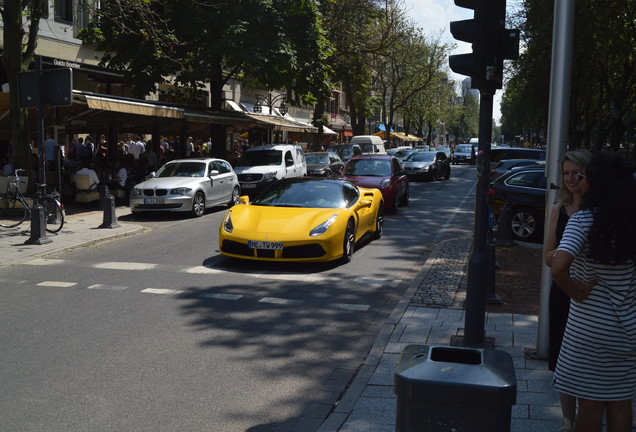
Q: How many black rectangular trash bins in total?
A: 1